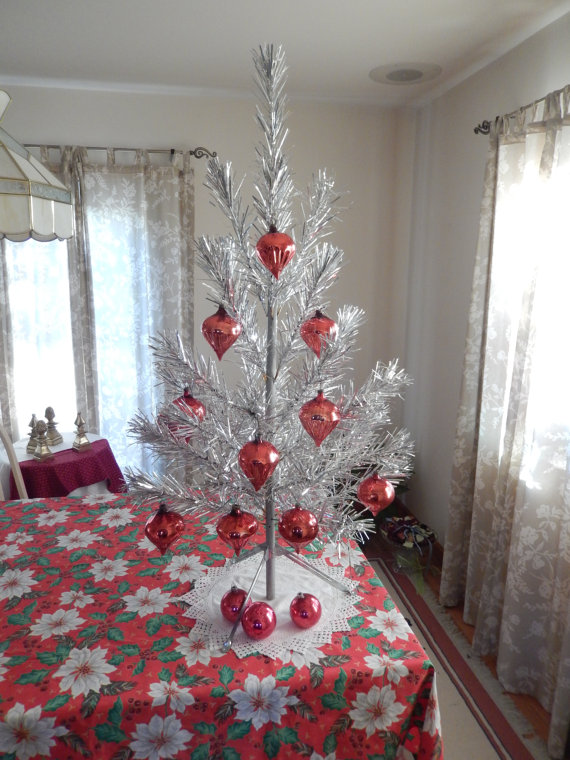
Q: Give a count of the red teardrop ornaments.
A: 10